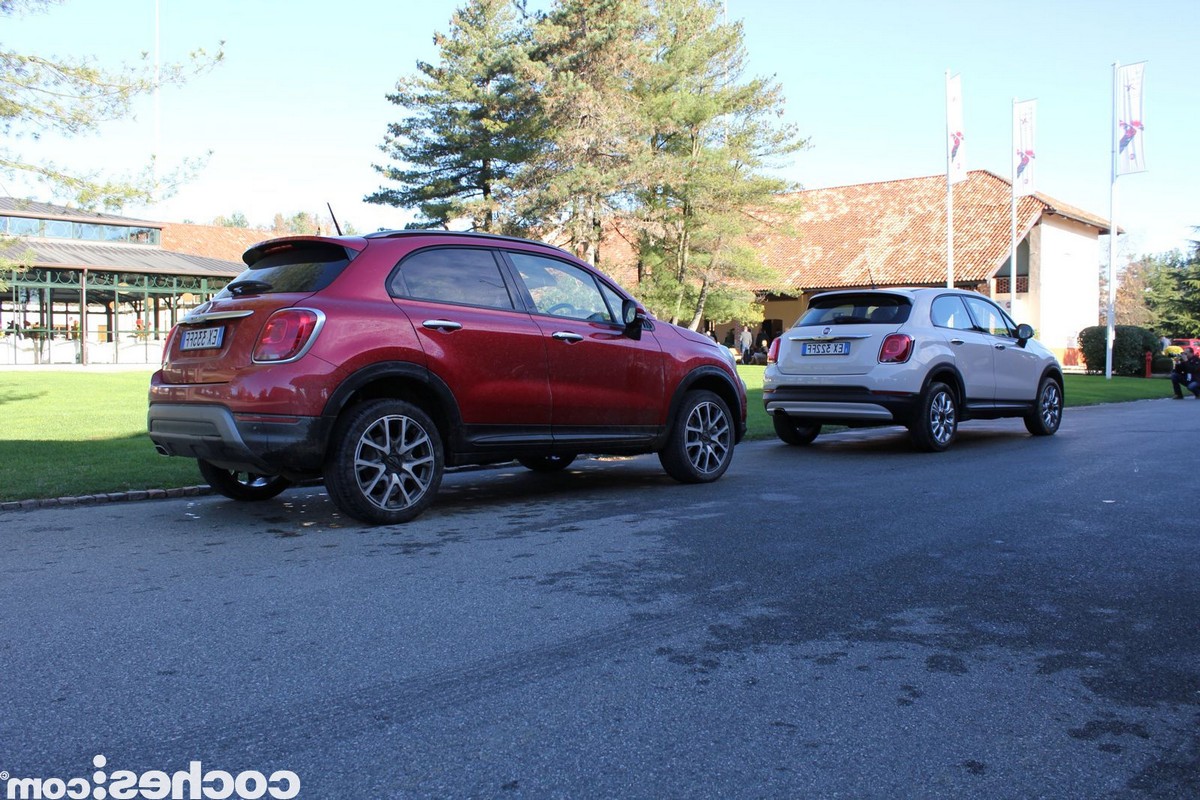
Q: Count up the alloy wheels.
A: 4